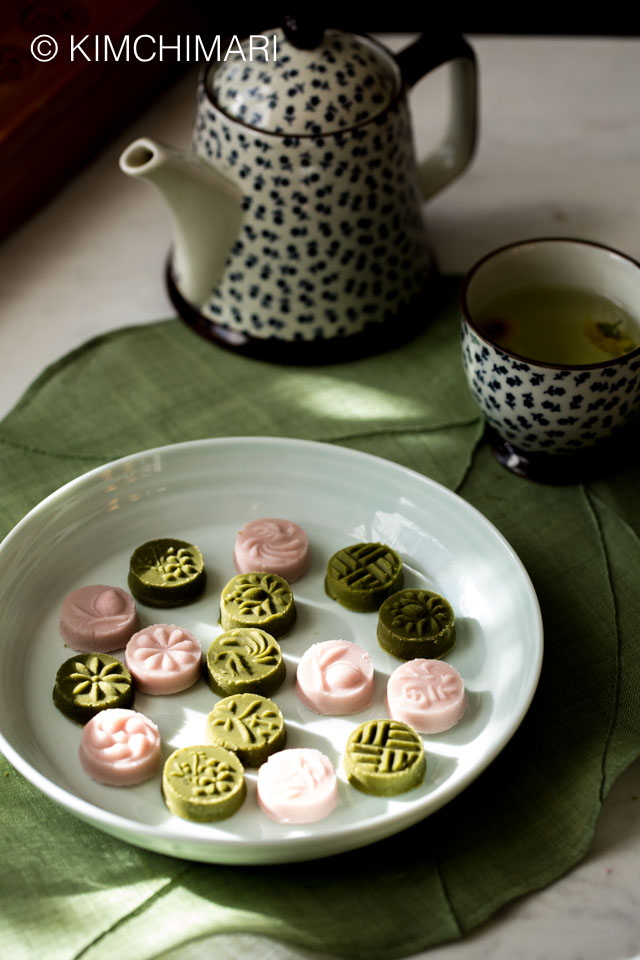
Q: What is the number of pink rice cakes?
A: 7